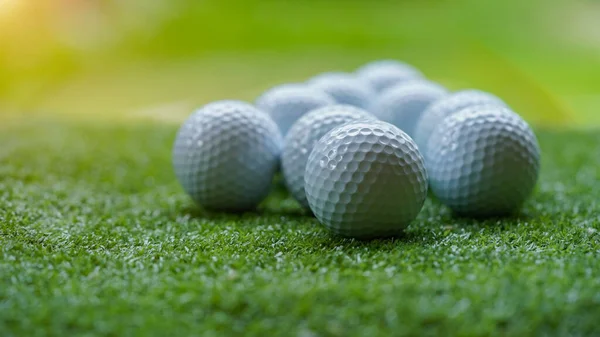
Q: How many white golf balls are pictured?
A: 9